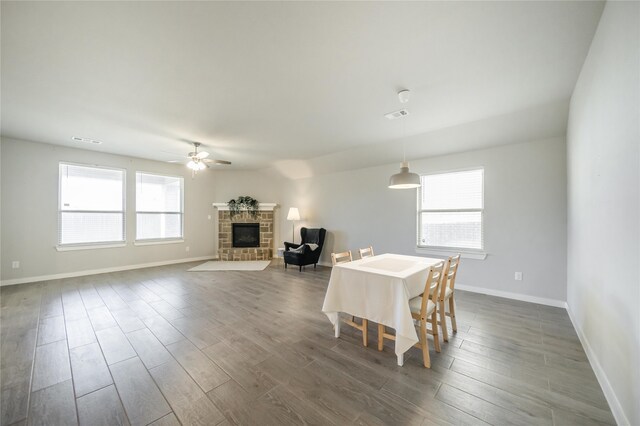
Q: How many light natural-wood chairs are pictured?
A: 4